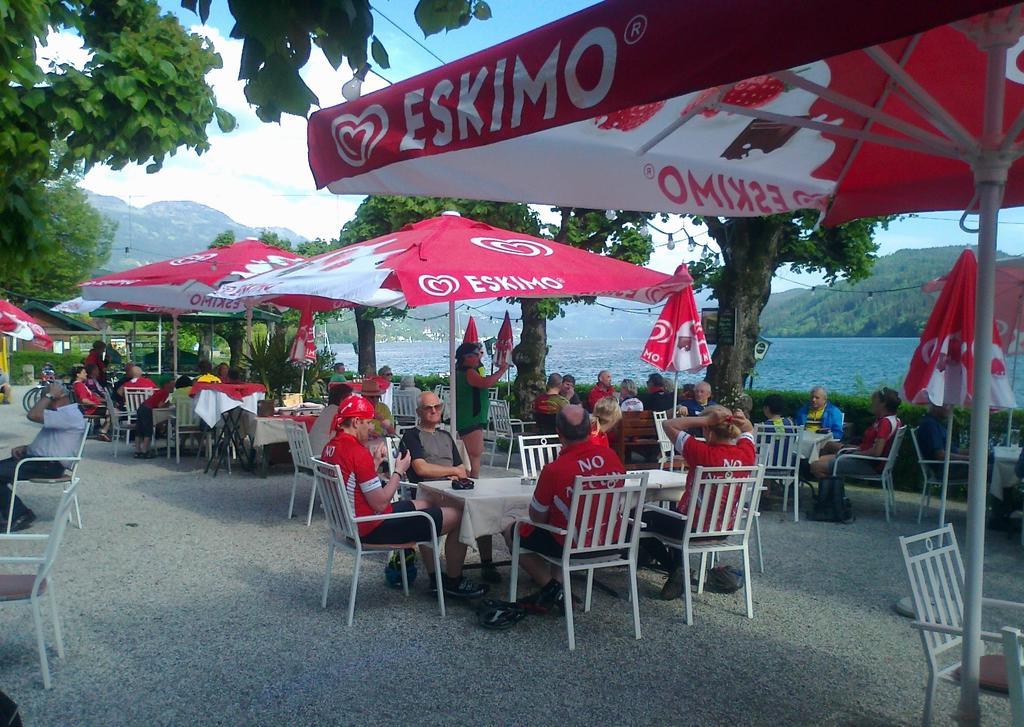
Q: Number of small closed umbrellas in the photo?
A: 5